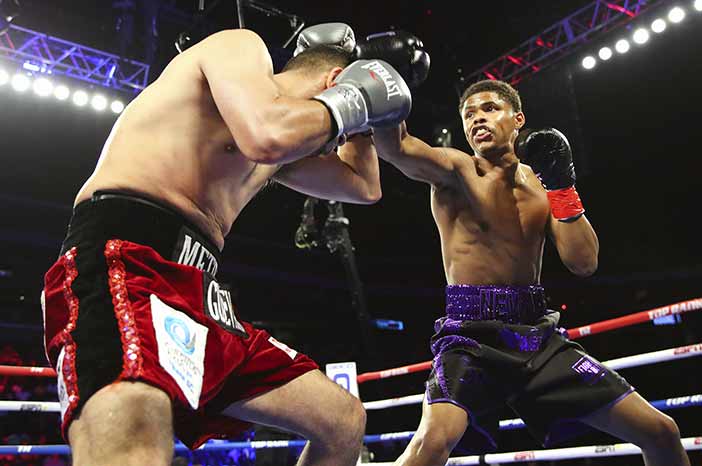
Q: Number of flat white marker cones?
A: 0